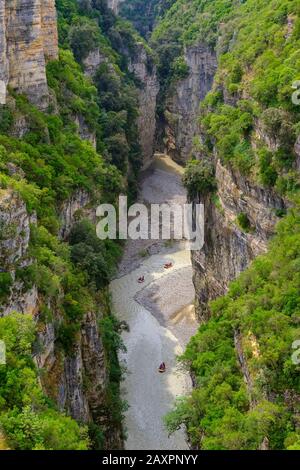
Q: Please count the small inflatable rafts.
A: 3